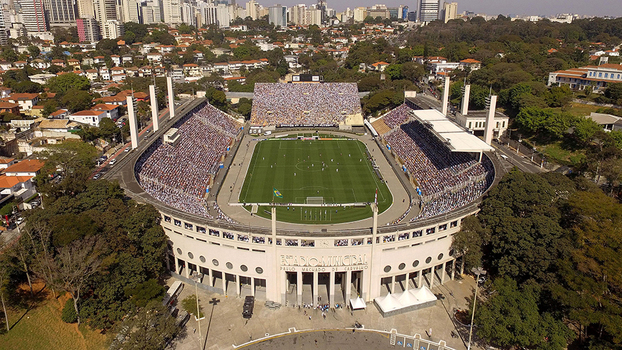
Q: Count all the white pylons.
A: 6